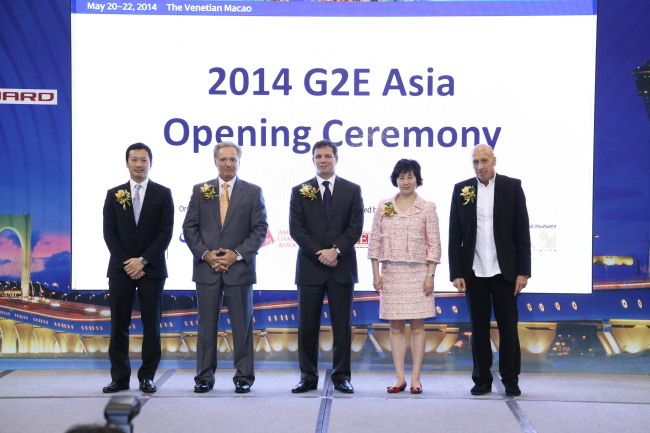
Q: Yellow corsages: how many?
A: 5